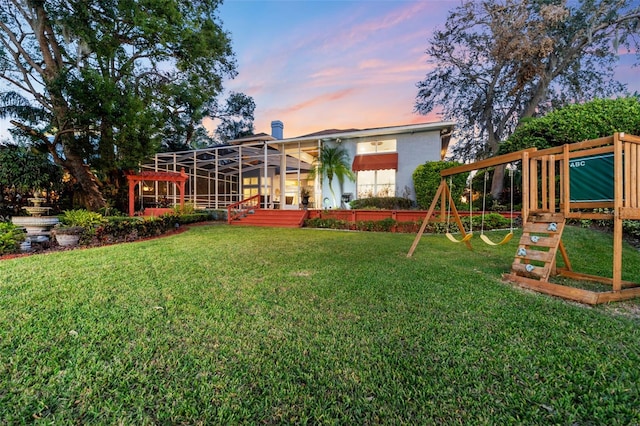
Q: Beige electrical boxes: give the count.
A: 0